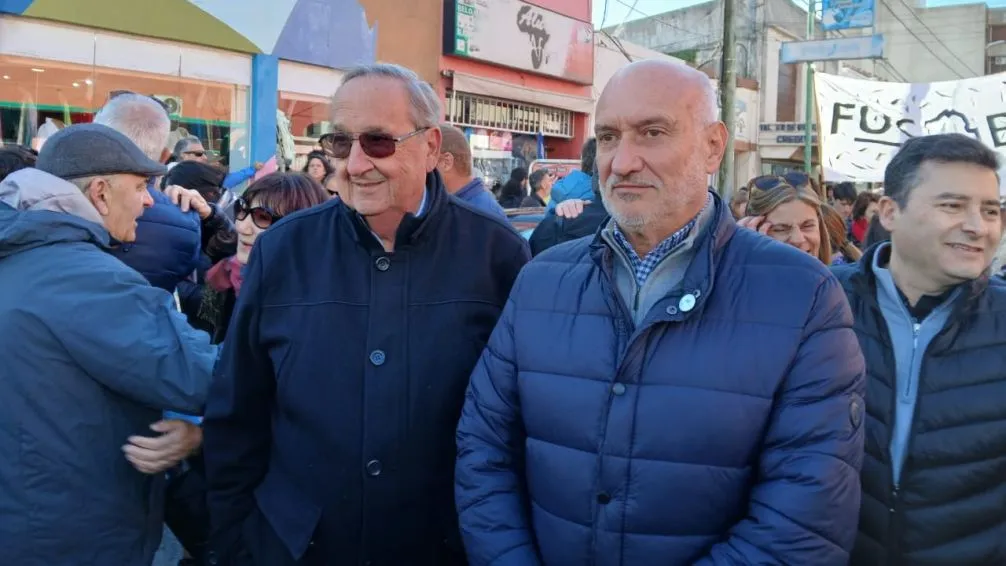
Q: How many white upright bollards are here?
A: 0